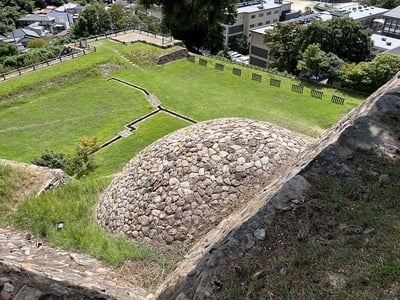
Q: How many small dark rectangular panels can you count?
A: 9